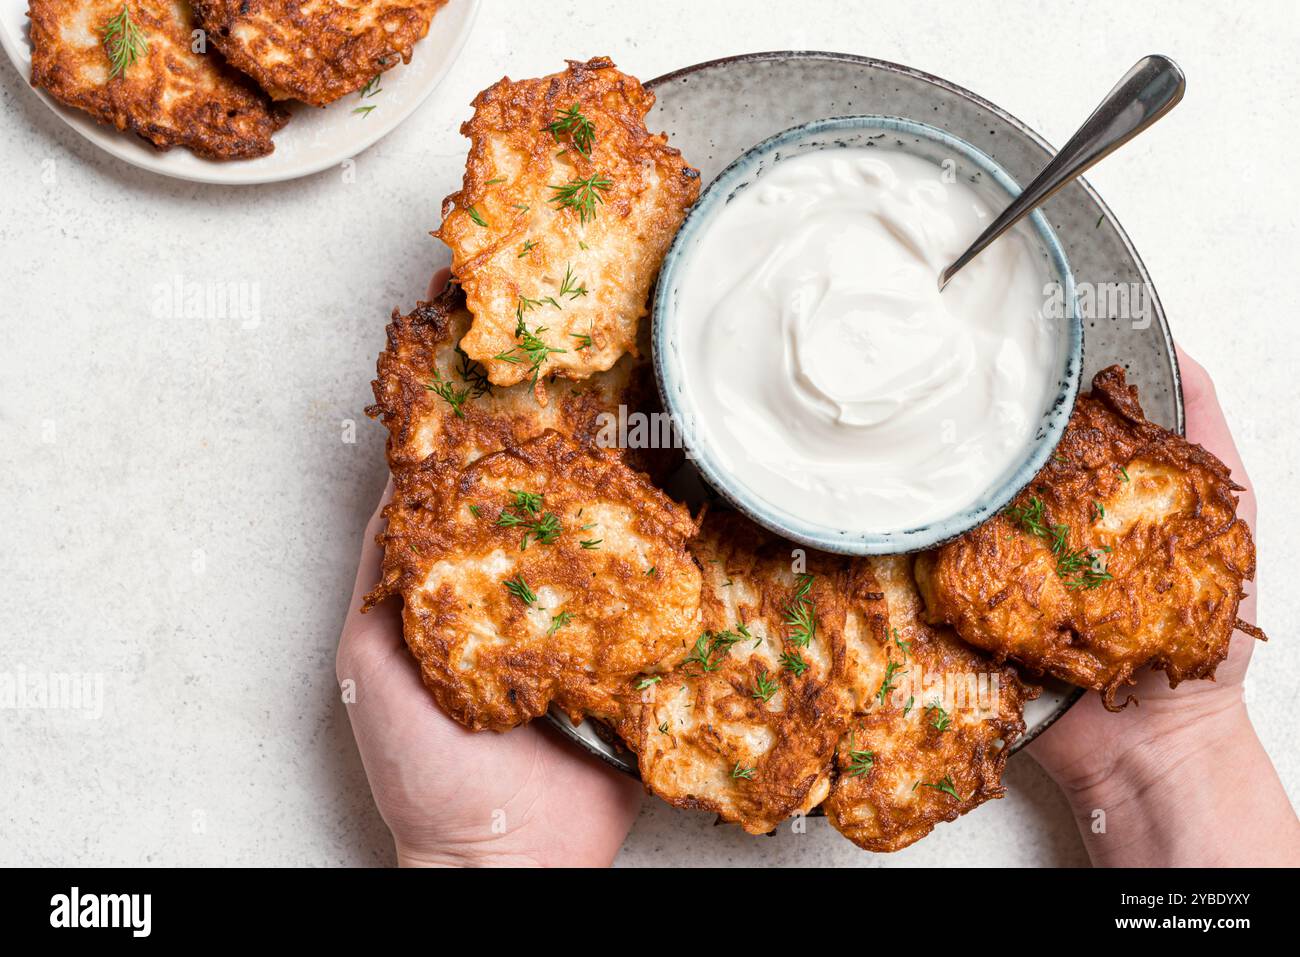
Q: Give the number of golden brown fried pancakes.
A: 8